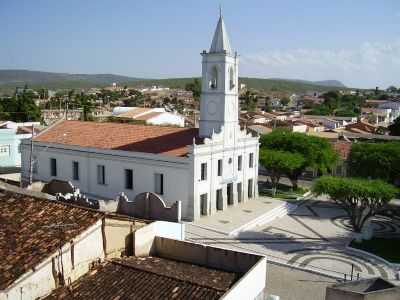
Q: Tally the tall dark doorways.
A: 5